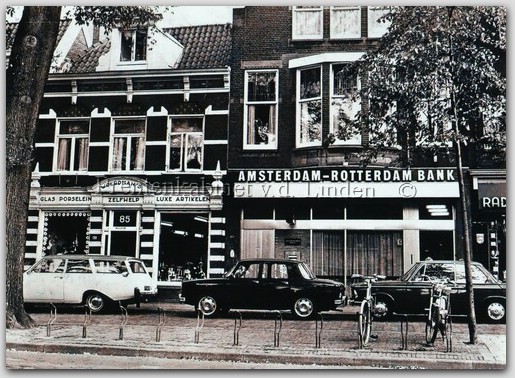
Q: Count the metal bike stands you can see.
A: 11